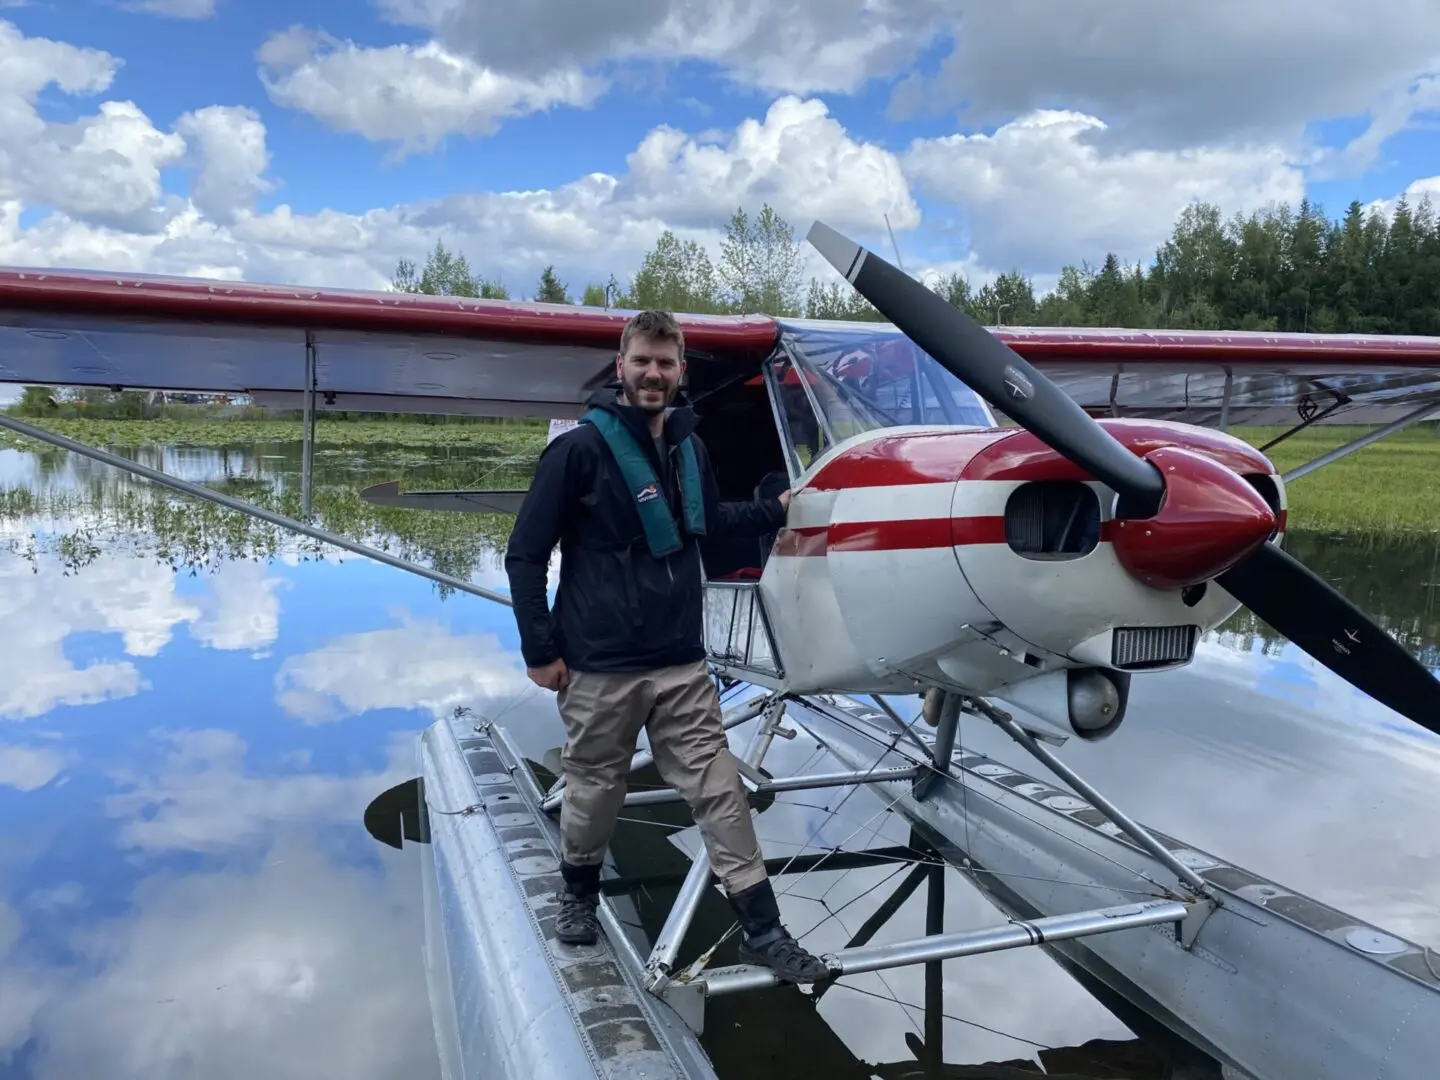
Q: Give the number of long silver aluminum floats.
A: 2